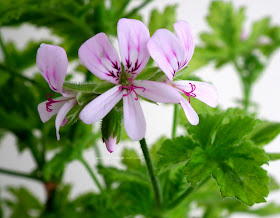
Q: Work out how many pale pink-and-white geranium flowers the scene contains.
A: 3